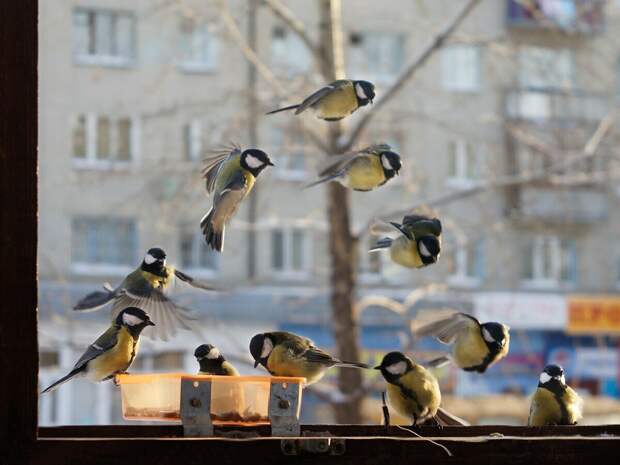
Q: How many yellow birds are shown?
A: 11